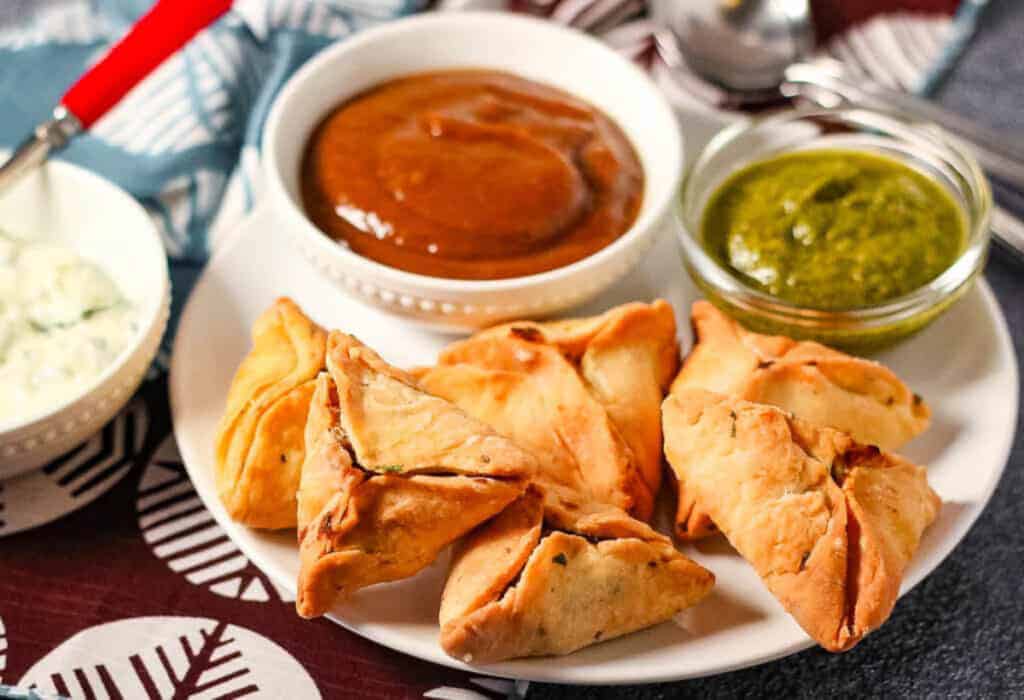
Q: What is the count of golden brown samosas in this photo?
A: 6